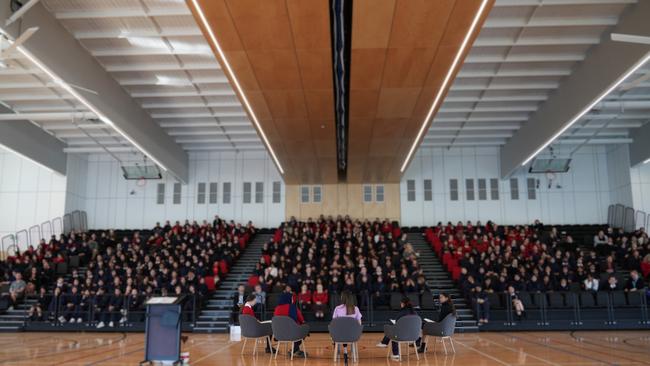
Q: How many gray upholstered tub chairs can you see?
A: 5